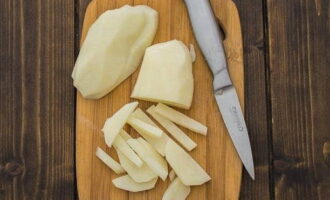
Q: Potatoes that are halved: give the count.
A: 1